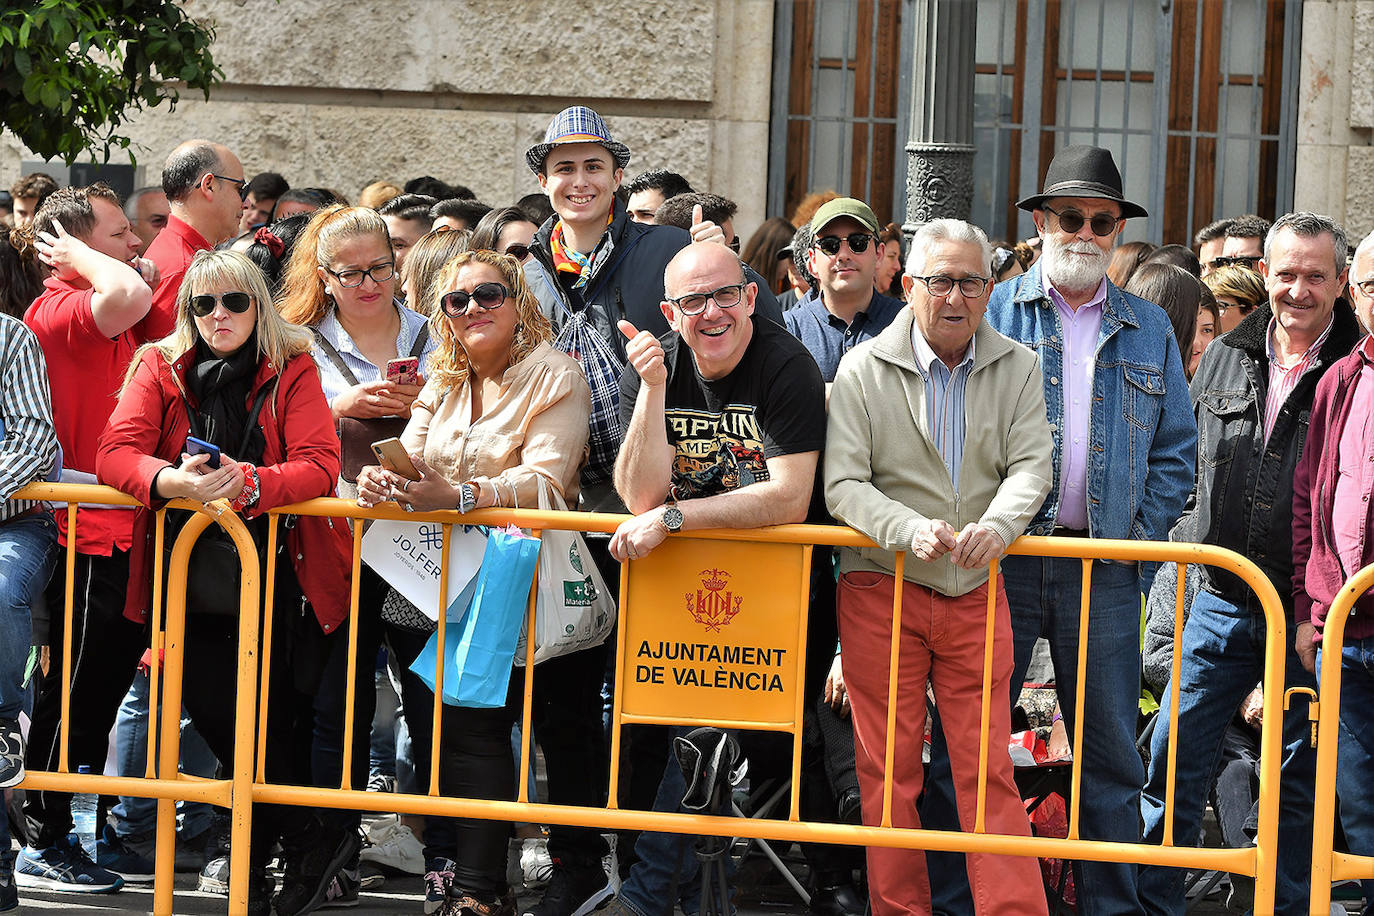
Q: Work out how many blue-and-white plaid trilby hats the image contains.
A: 1